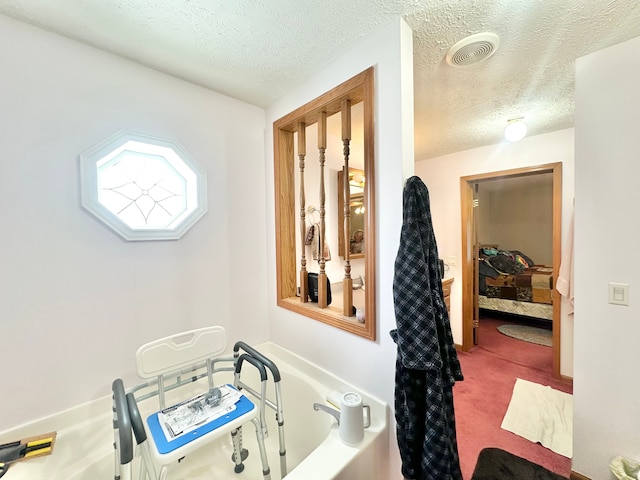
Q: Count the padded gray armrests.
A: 4